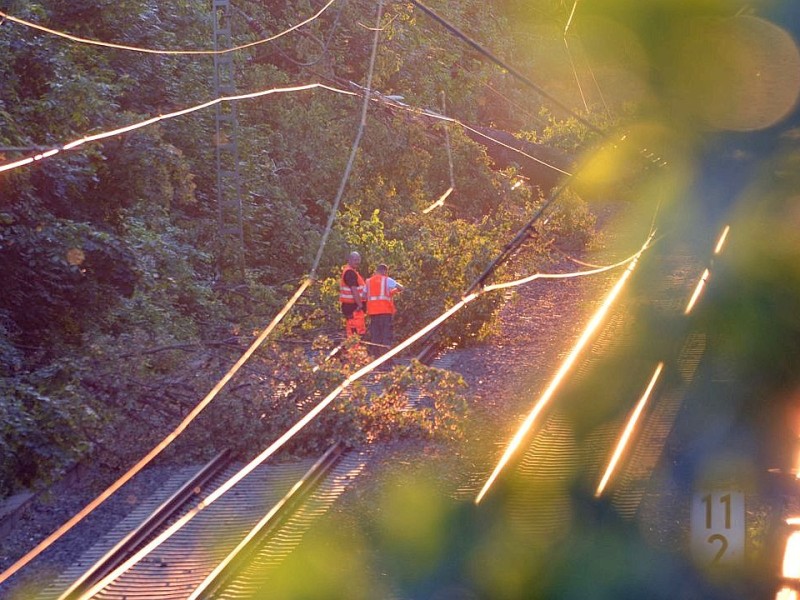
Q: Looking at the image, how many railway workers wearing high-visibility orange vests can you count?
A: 2